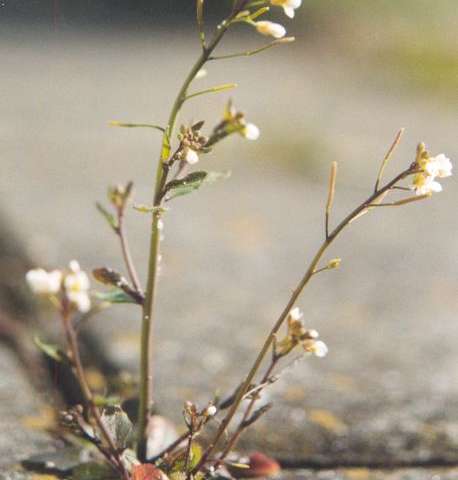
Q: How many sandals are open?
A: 0